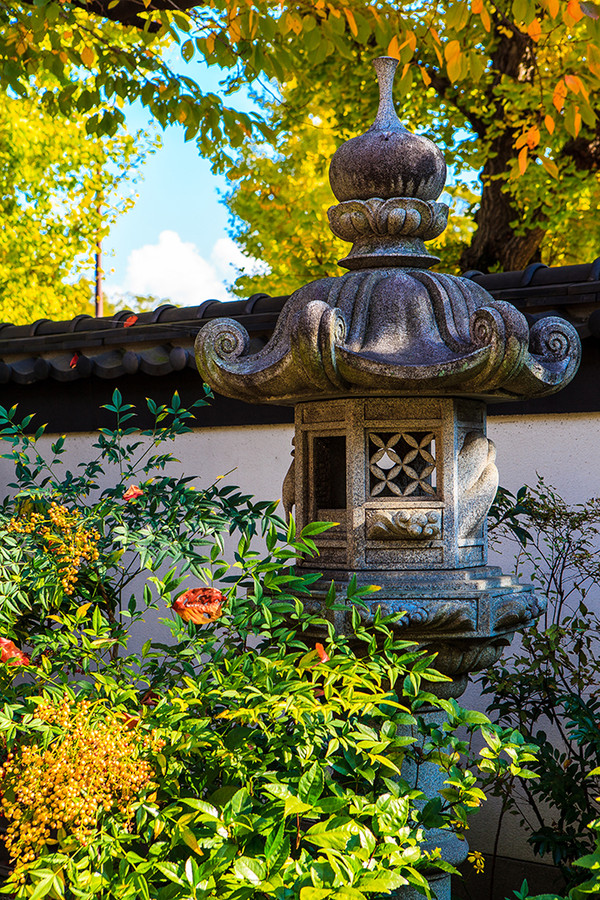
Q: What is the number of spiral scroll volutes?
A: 4